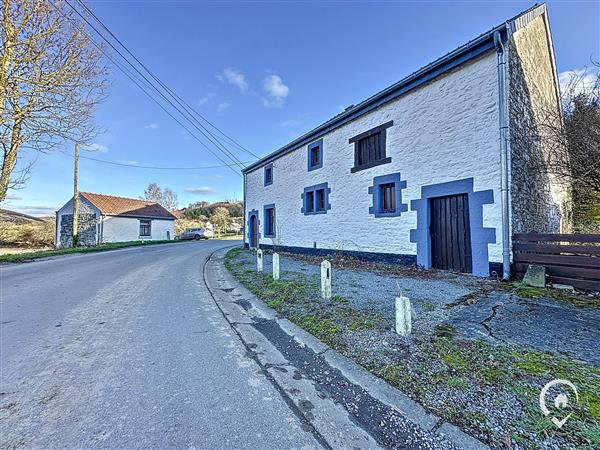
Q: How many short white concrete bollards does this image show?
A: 4